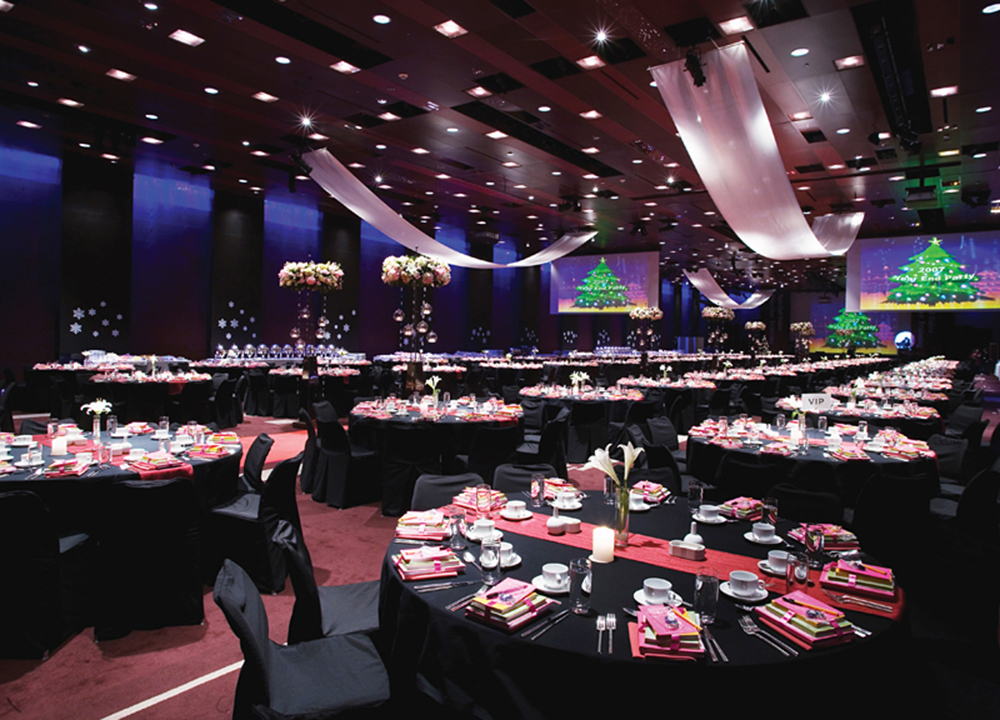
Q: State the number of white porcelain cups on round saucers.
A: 11